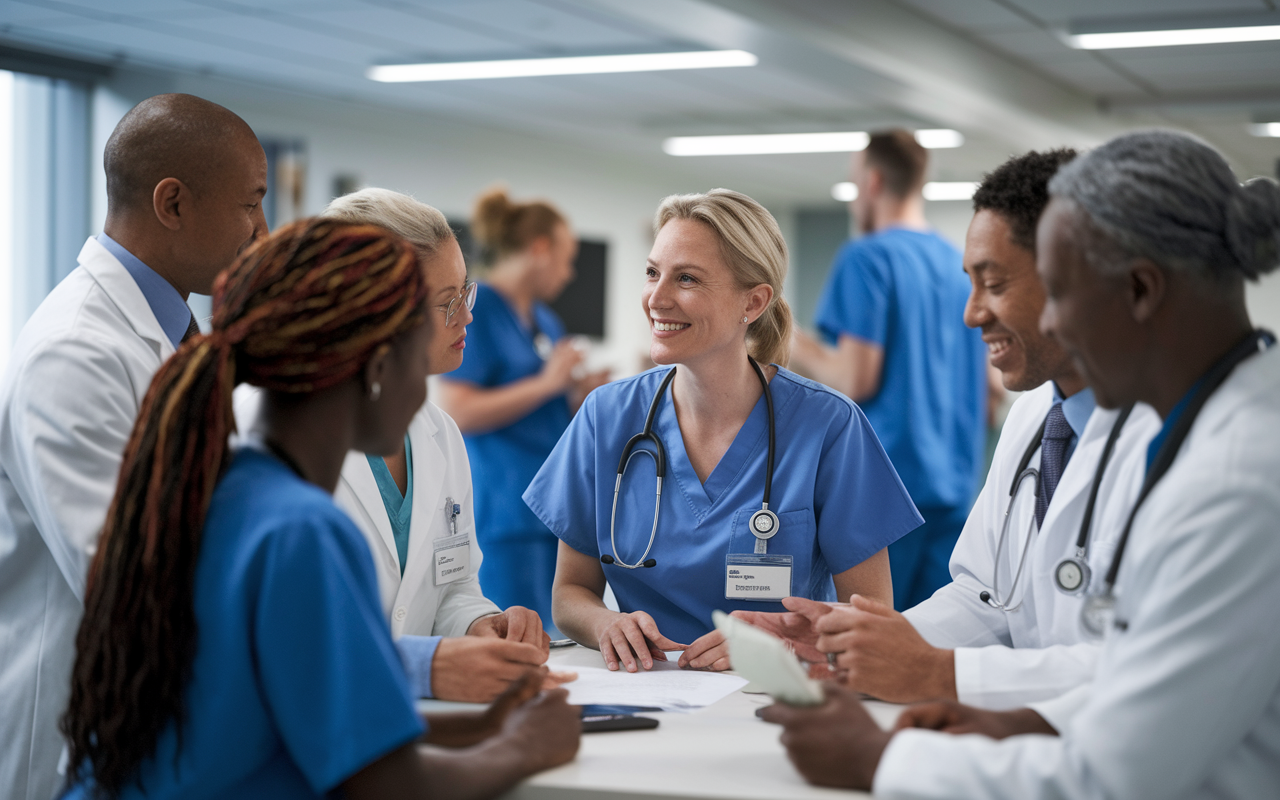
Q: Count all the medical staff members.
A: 8